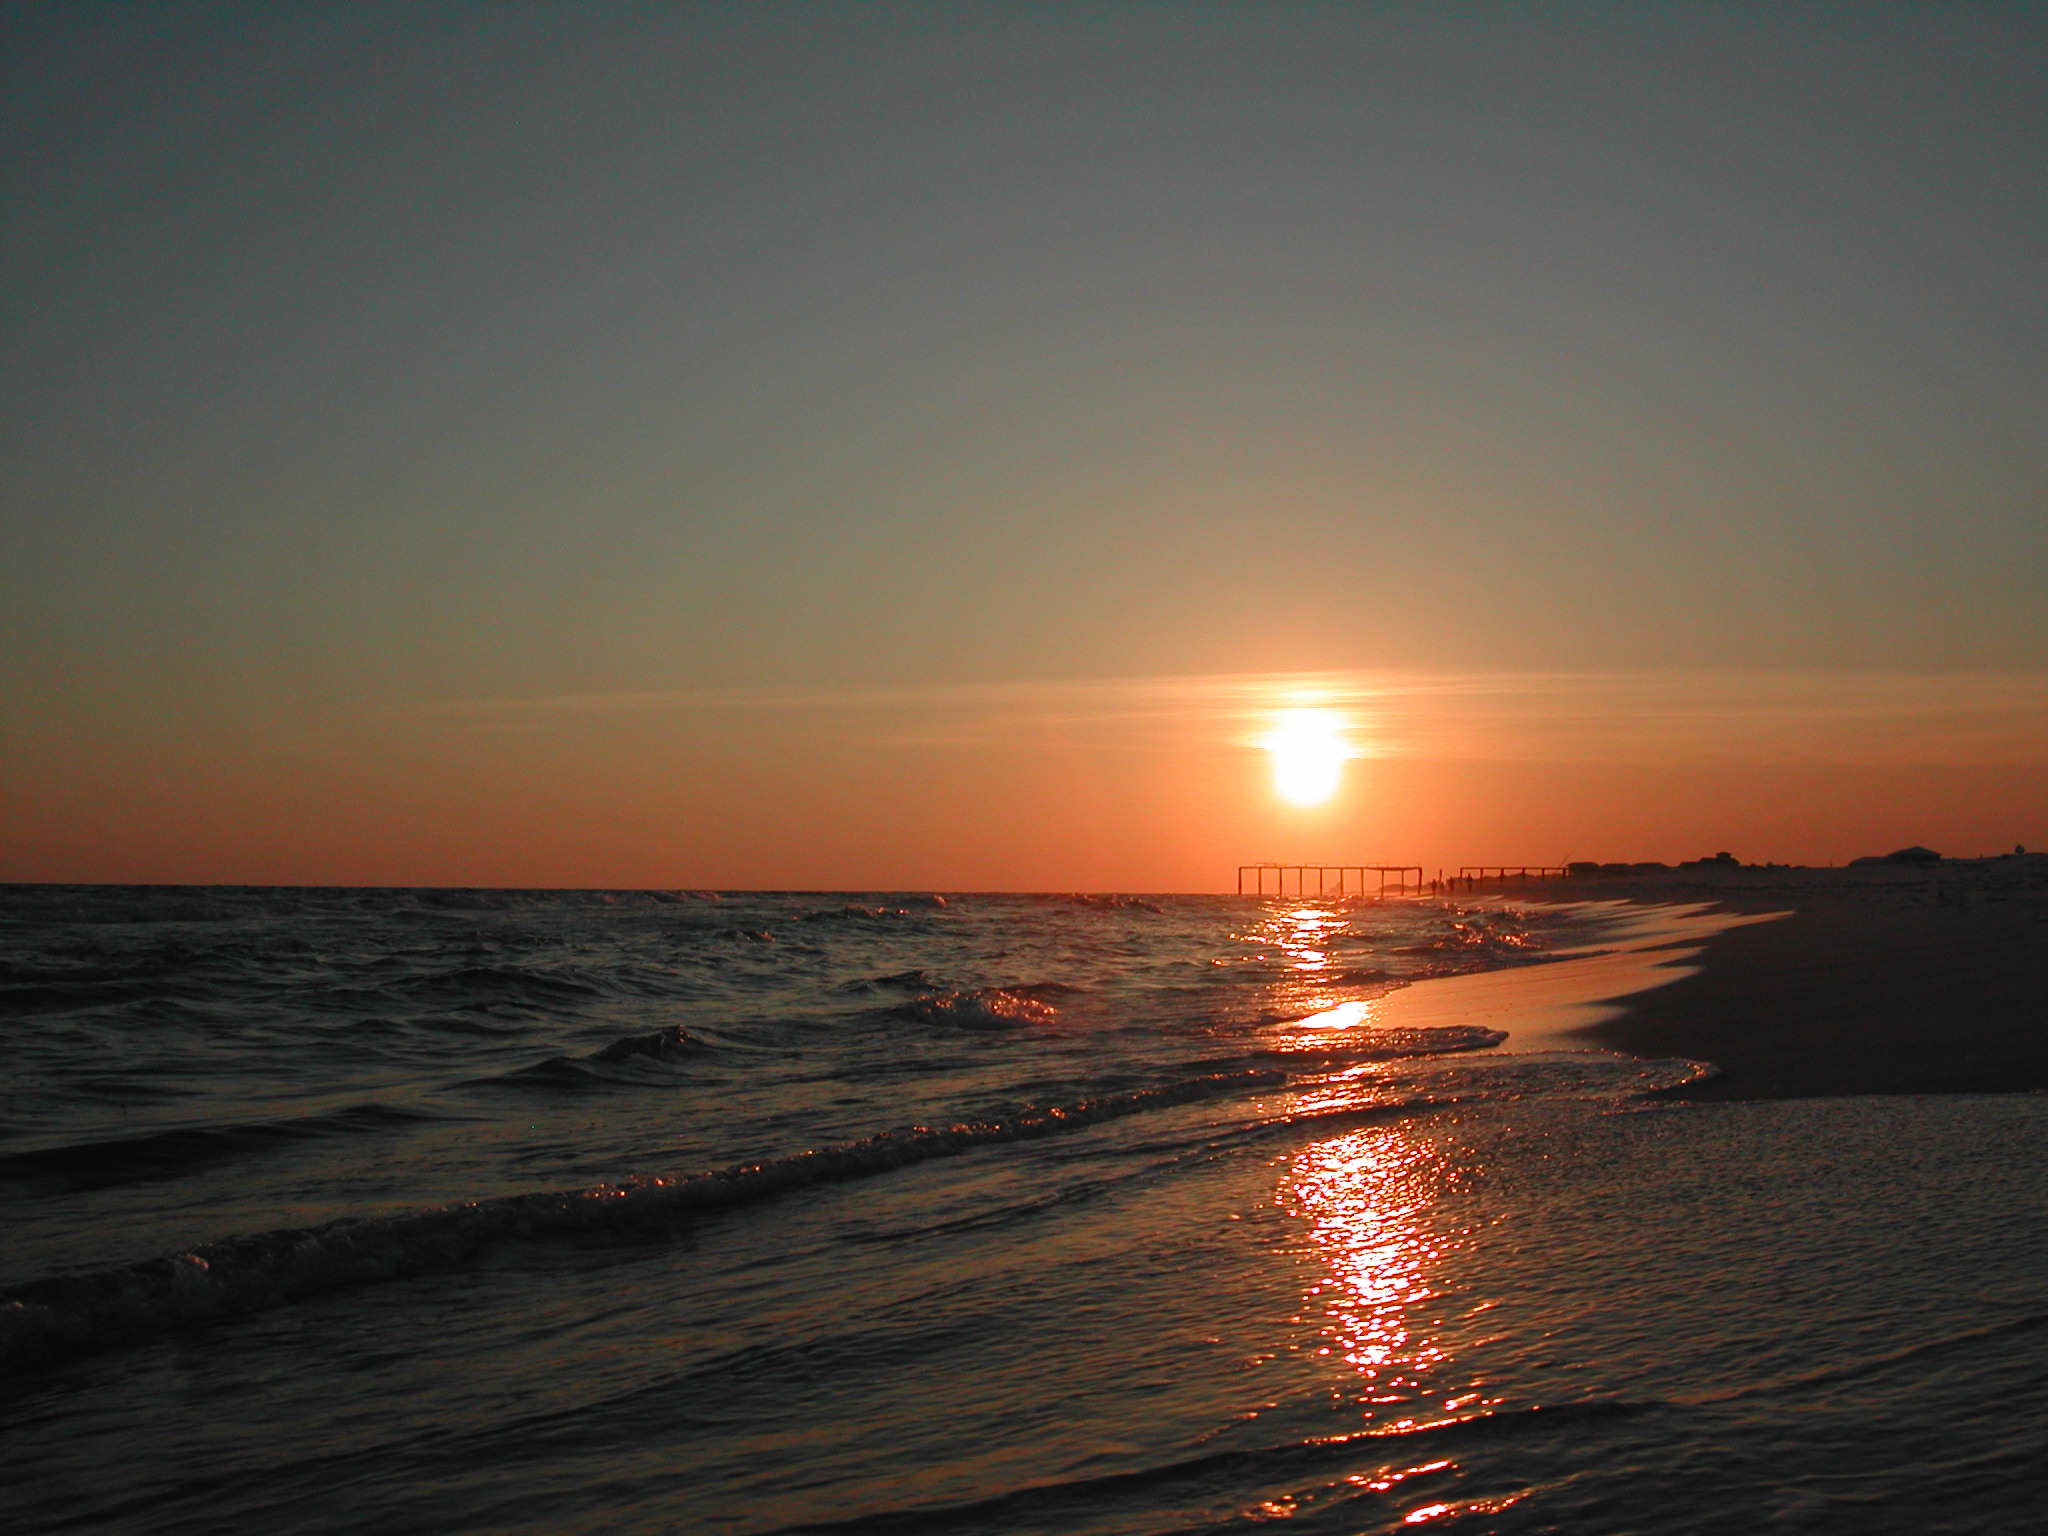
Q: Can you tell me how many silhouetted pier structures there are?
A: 2